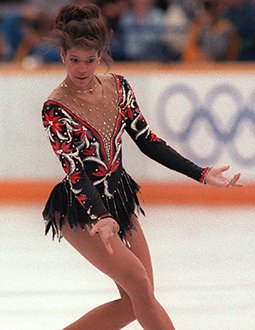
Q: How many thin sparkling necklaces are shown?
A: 1